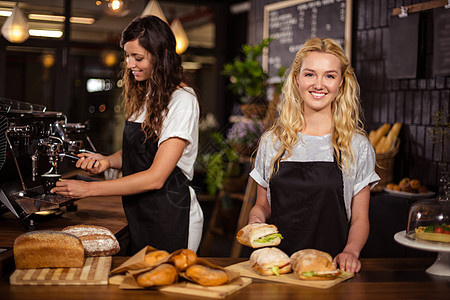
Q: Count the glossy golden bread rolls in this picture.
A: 4